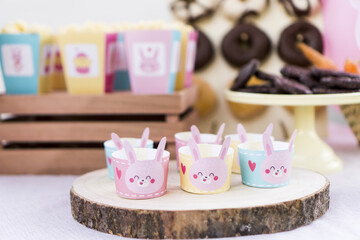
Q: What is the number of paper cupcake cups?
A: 6